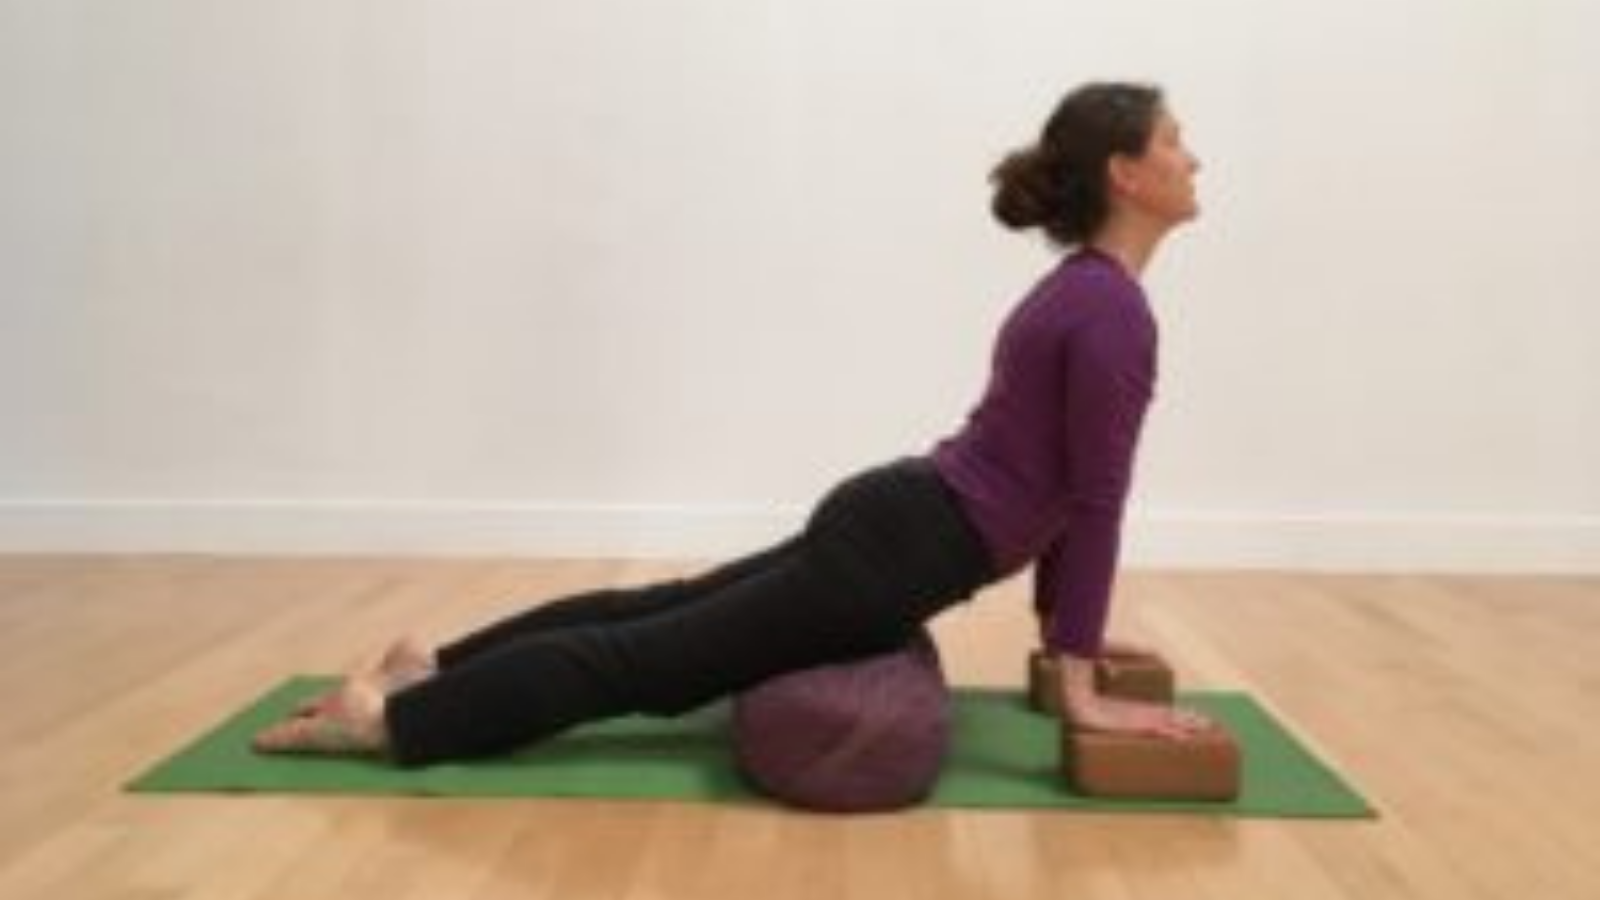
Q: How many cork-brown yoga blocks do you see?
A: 2